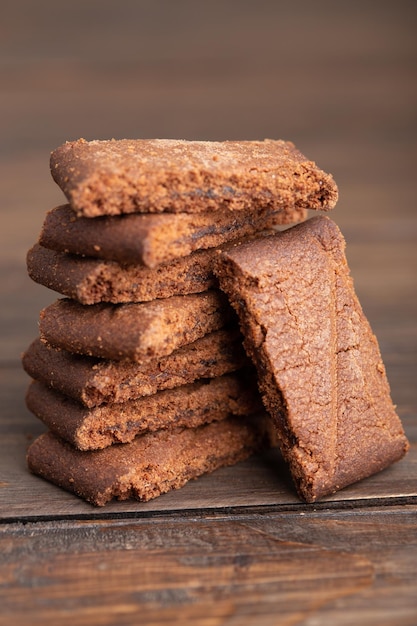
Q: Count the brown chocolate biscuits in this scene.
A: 8